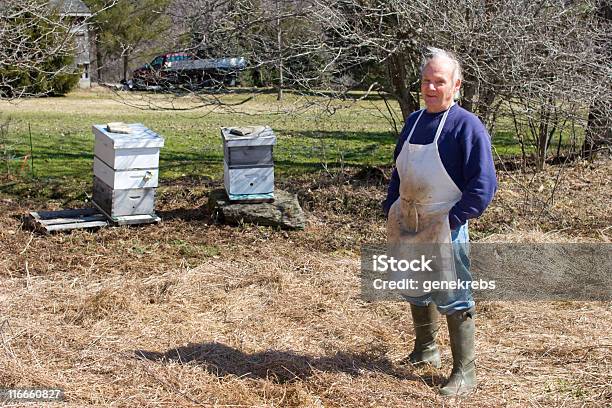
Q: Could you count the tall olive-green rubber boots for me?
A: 2